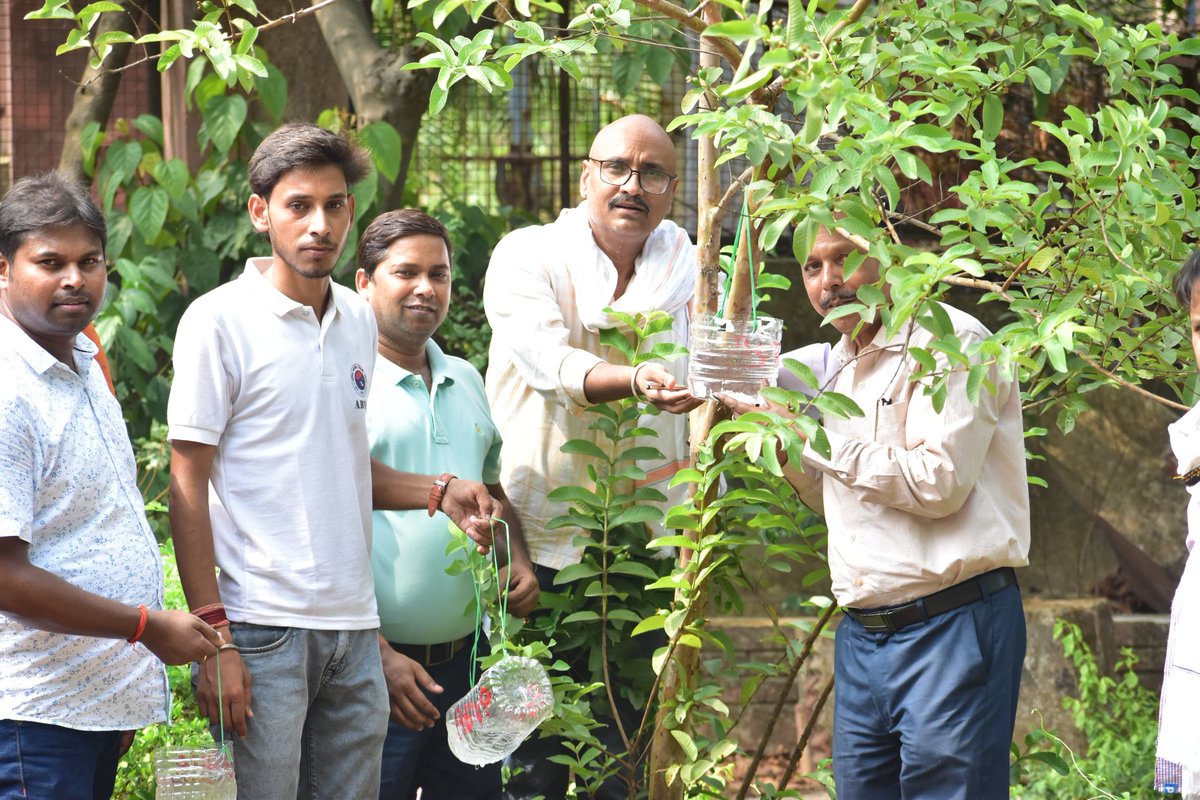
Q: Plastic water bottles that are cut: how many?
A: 3